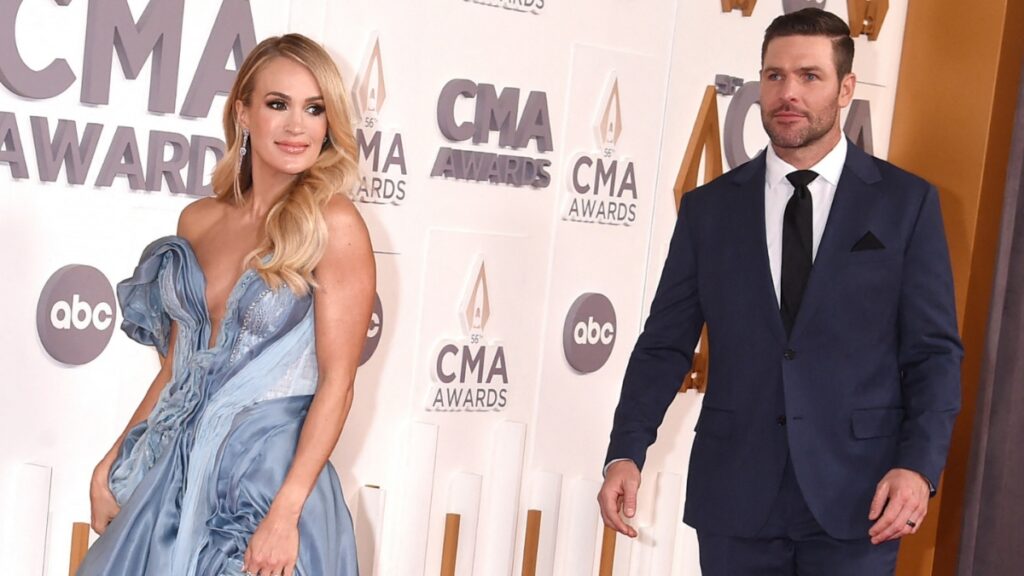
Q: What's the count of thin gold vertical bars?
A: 4